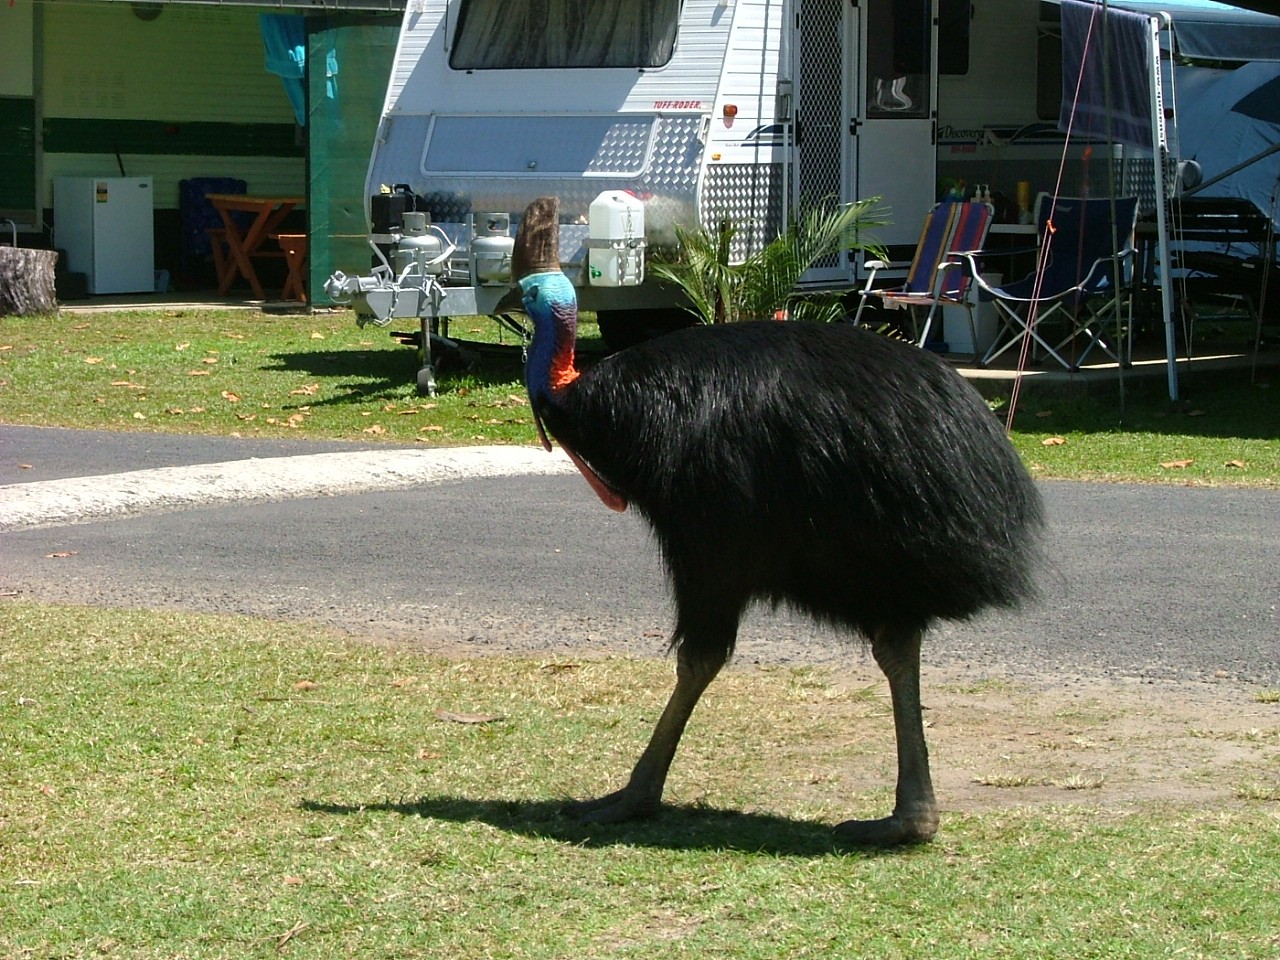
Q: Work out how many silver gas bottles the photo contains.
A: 2